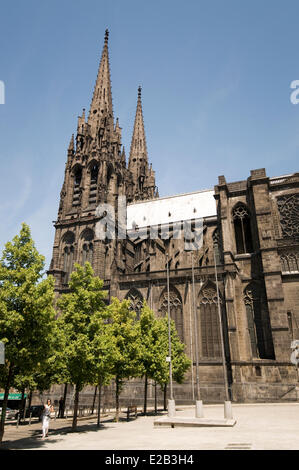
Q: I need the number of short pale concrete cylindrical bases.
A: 3